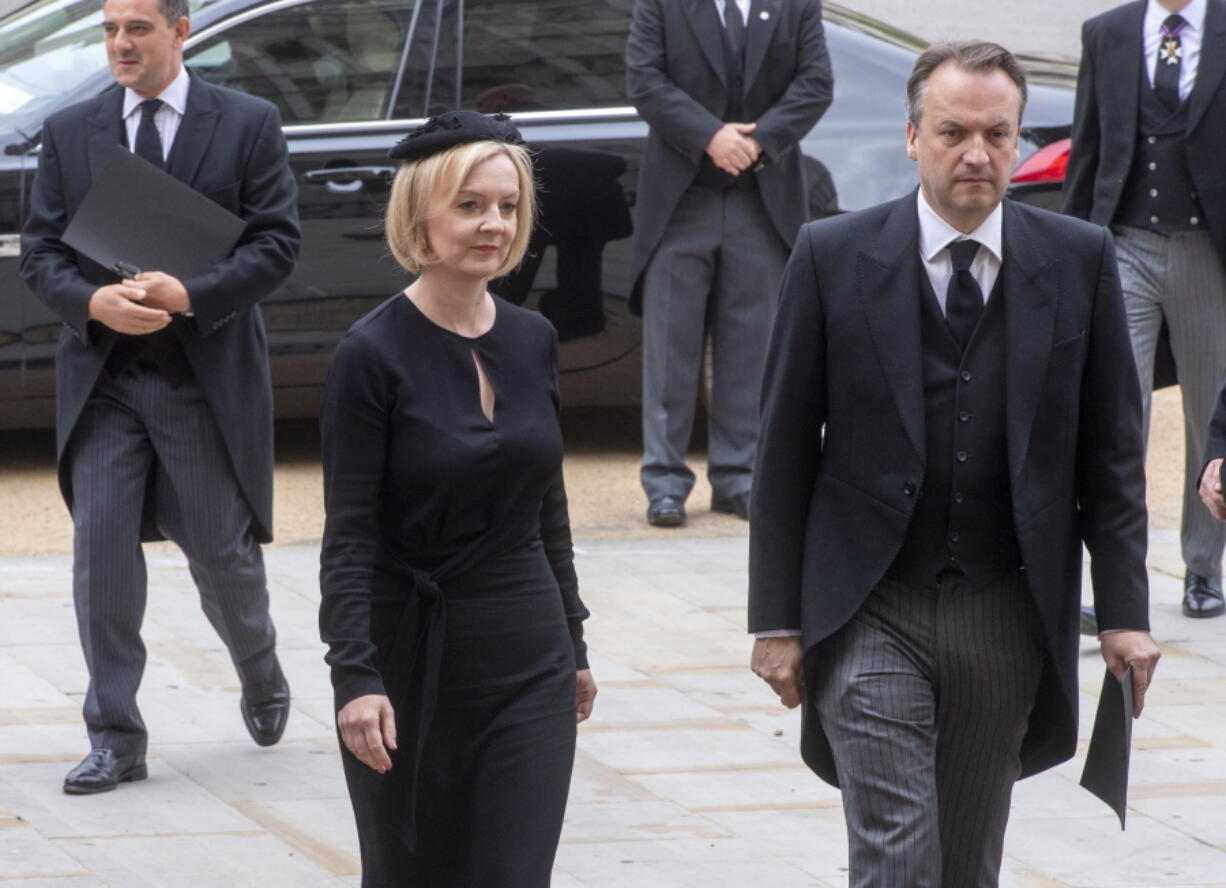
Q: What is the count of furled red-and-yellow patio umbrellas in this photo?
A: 0